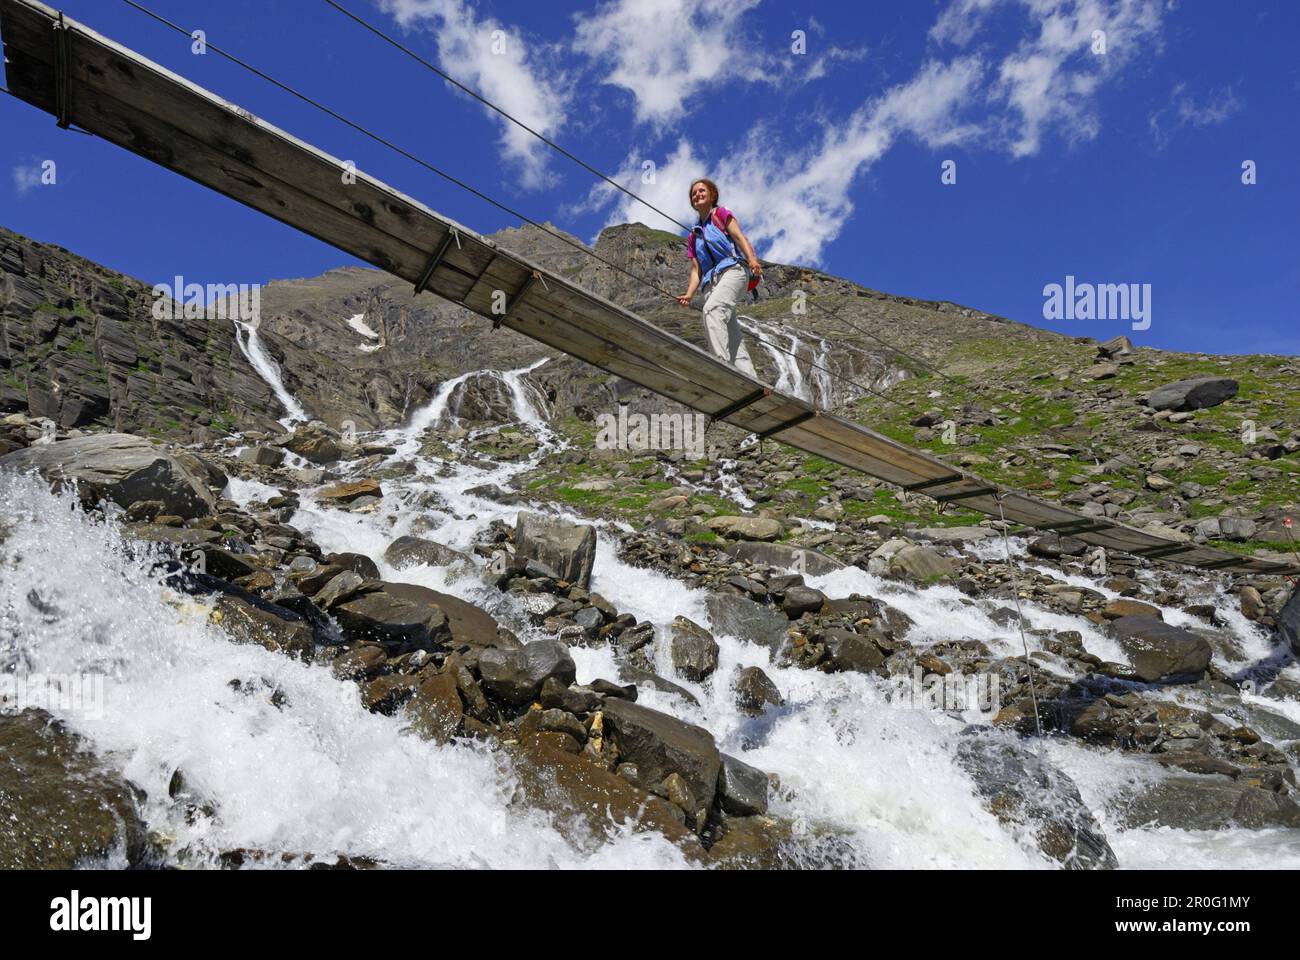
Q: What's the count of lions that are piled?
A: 0